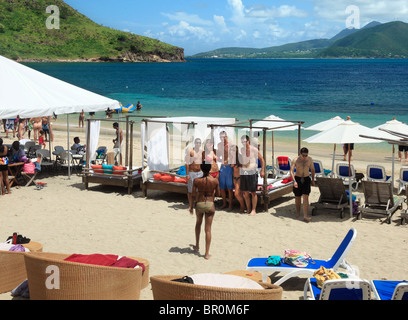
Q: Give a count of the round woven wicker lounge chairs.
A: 3